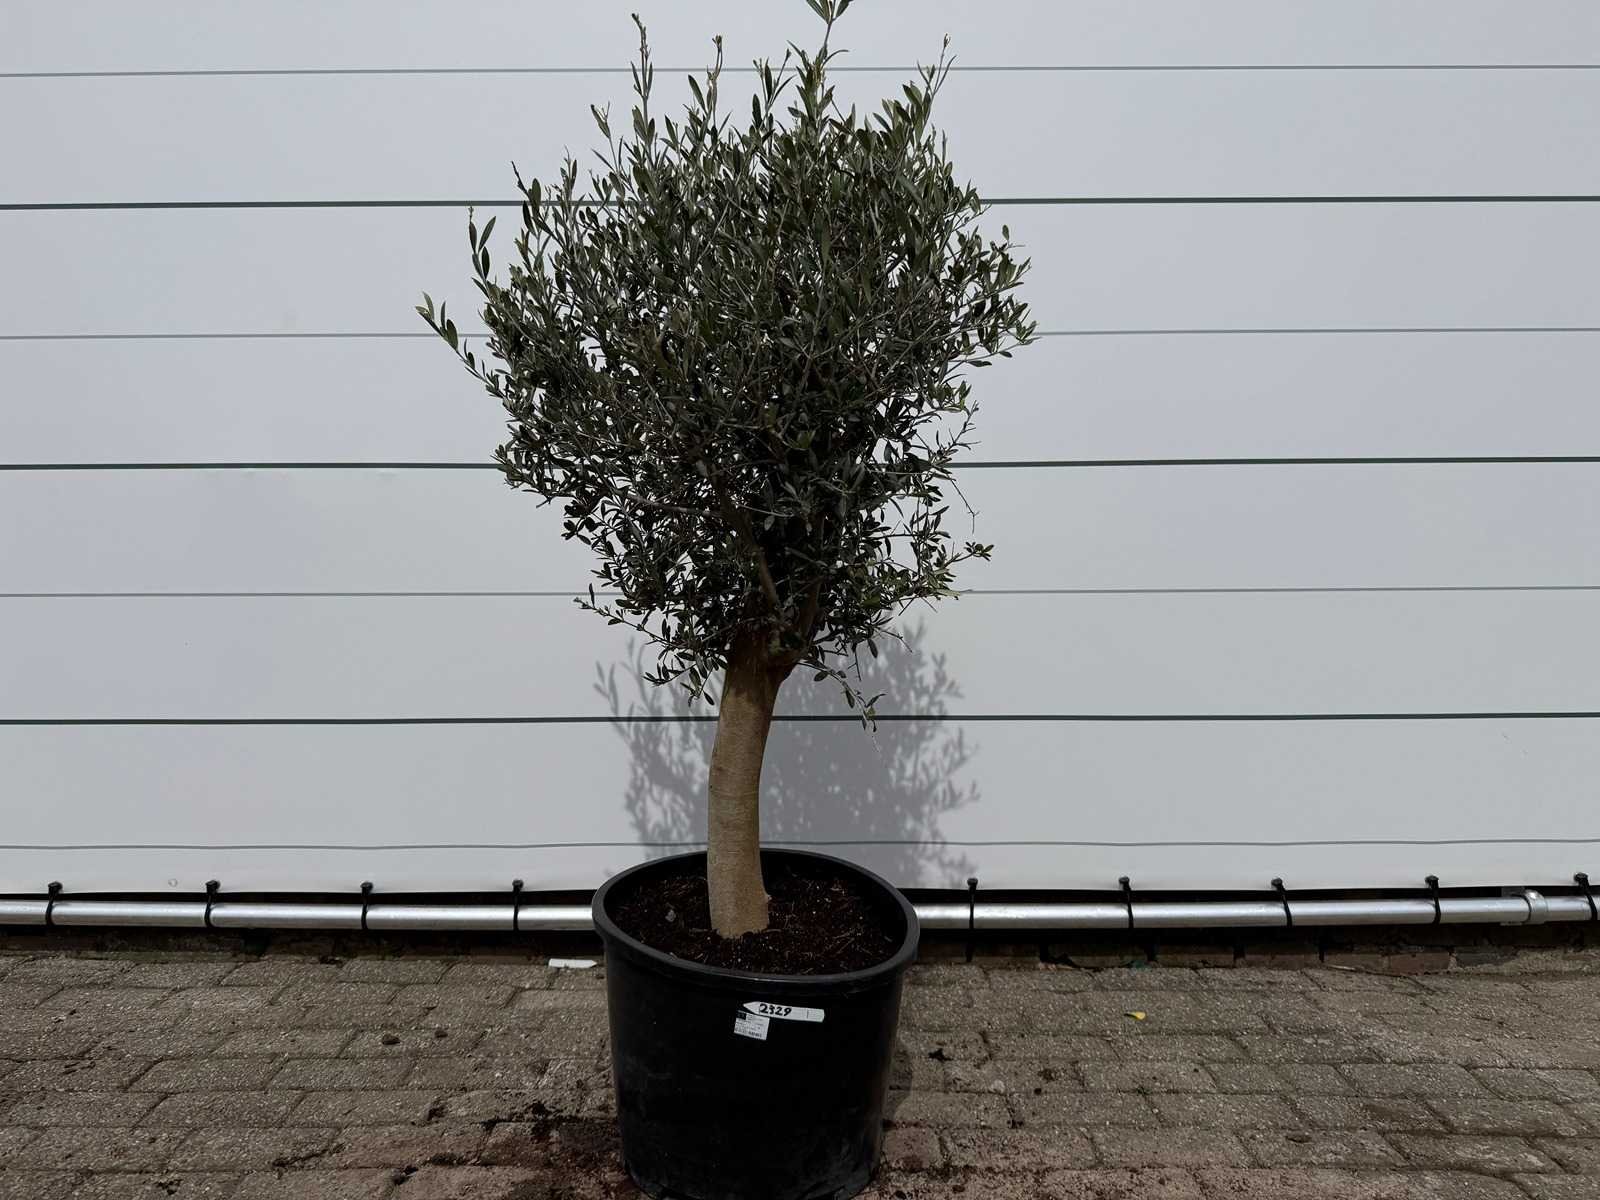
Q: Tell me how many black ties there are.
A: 9